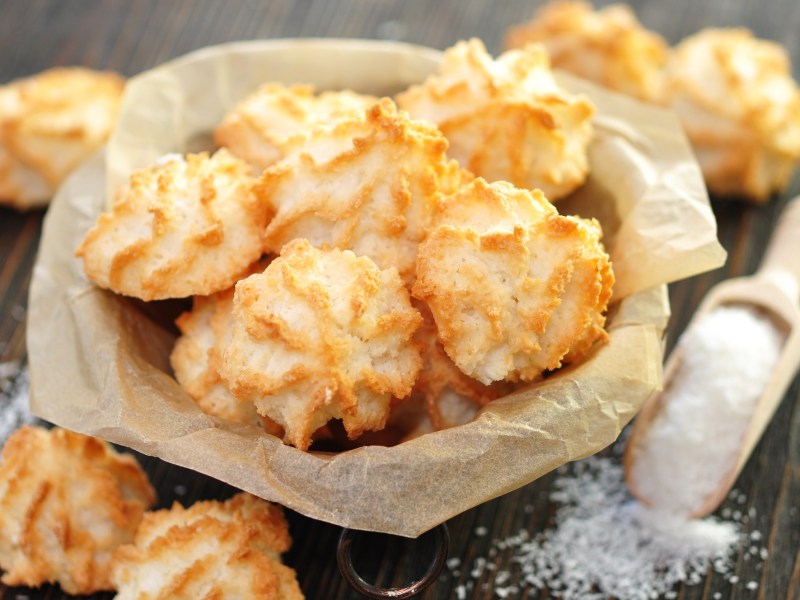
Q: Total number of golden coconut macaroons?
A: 13